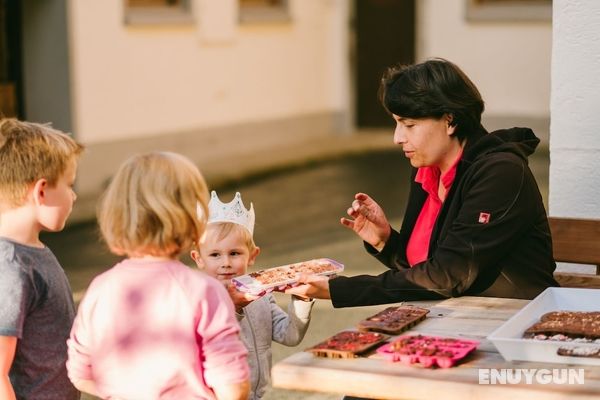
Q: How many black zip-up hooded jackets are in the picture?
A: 1